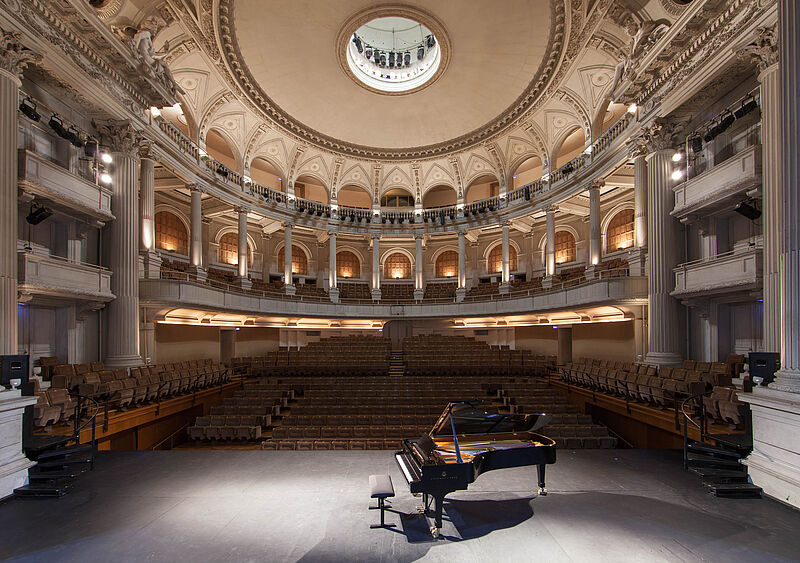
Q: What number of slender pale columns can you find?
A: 12